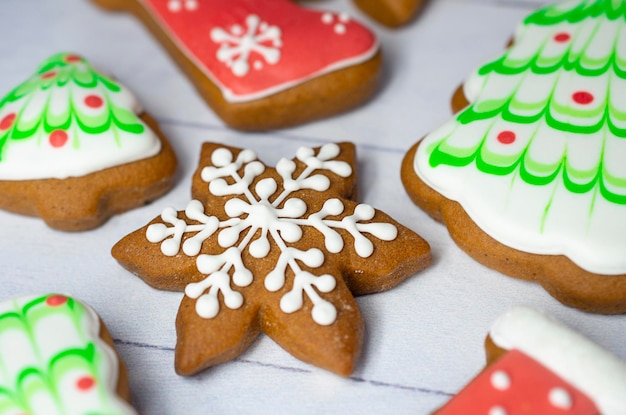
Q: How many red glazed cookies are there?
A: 2